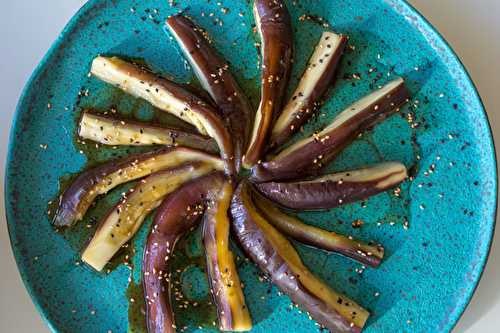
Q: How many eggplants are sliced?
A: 13